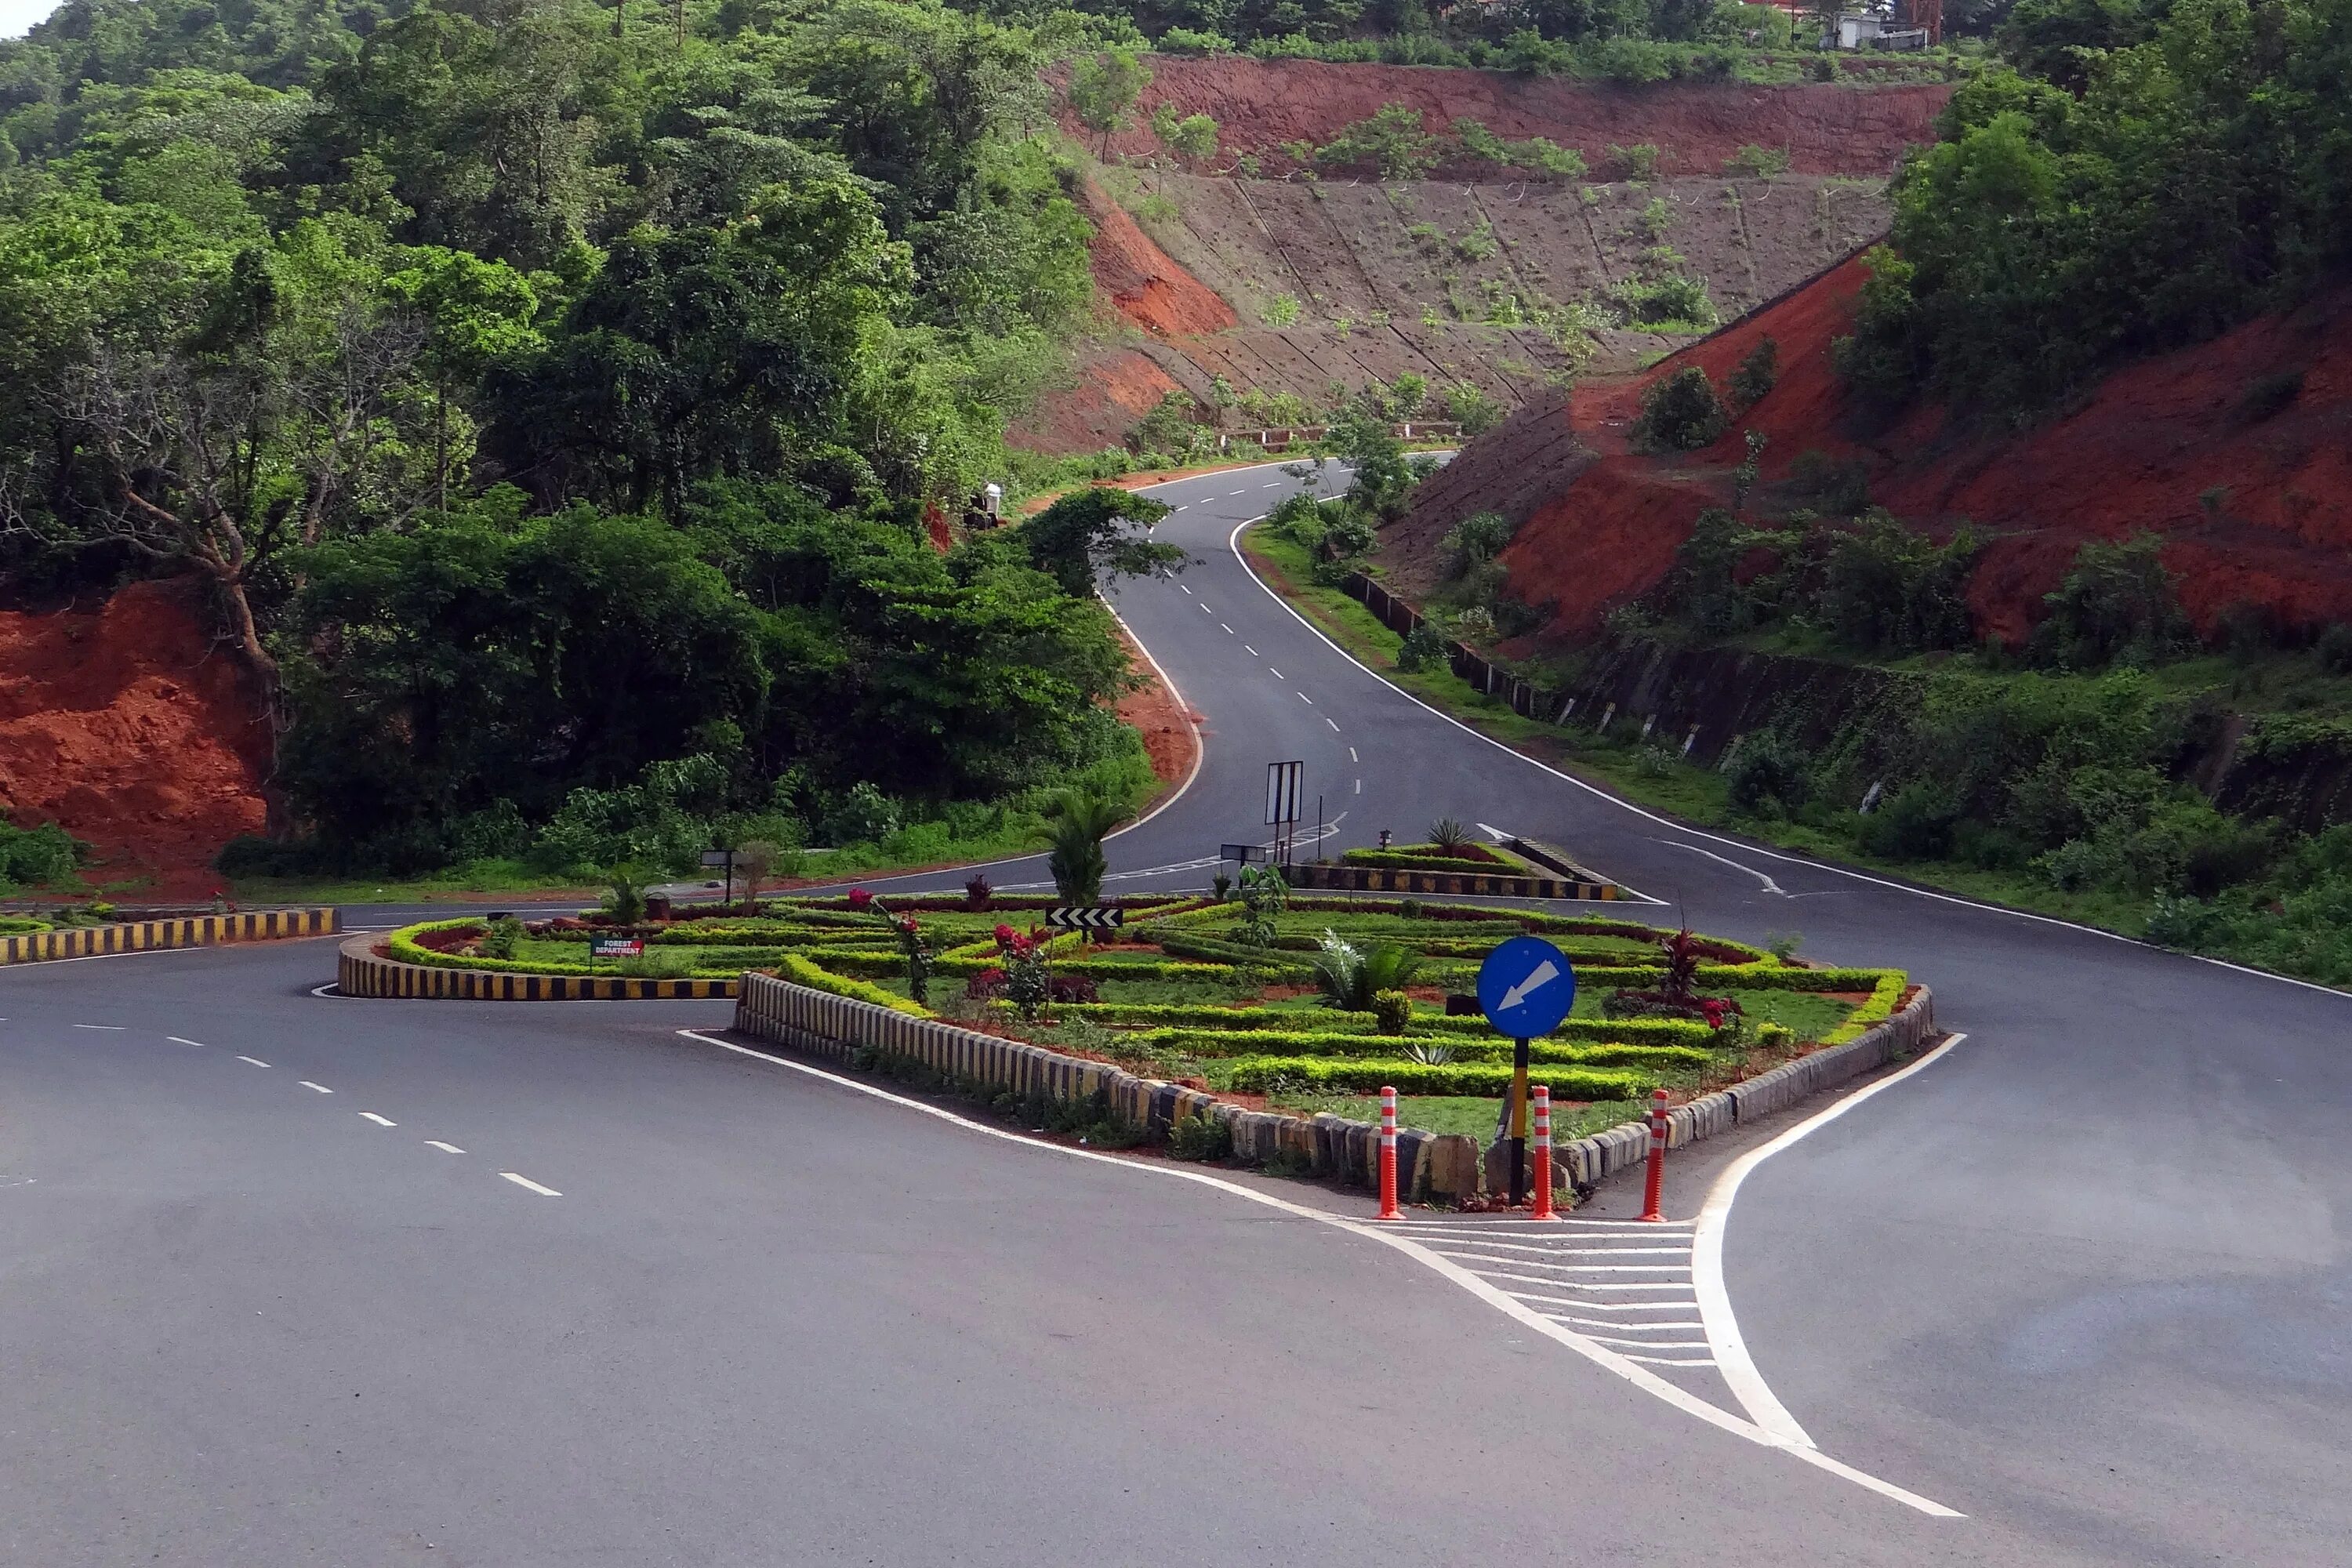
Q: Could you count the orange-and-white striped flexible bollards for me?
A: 3